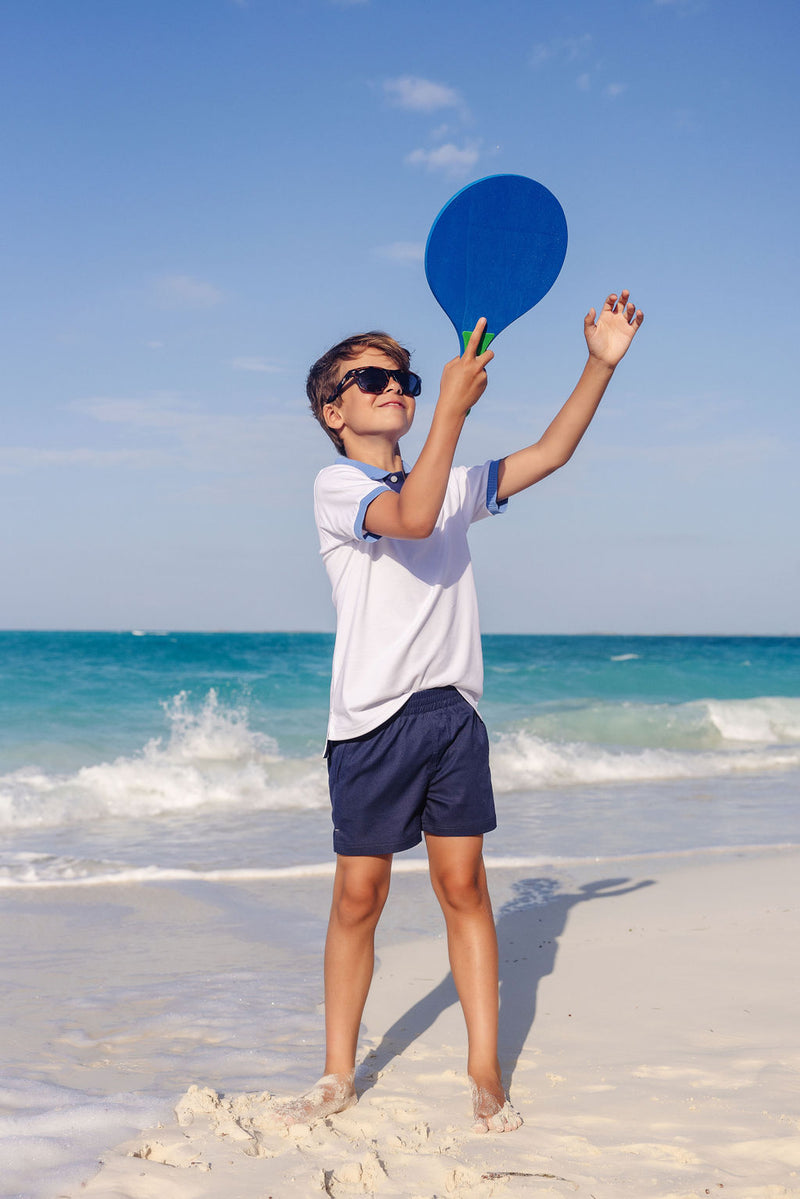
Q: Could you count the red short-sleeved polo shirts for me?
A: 0